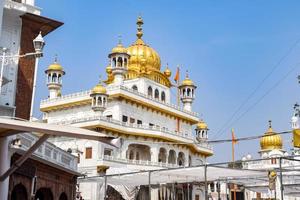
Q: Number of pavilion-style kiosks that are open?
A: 5